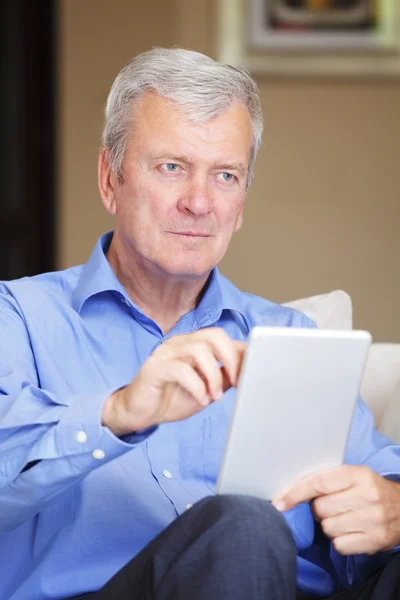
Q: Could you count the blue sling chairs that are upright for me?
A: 0